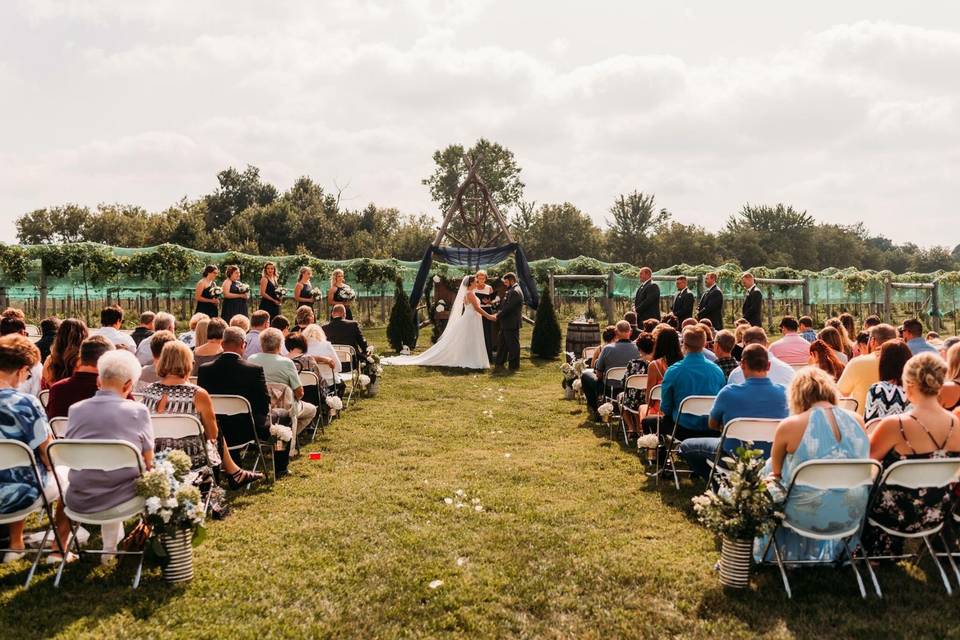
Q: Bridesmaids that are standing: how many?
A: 5